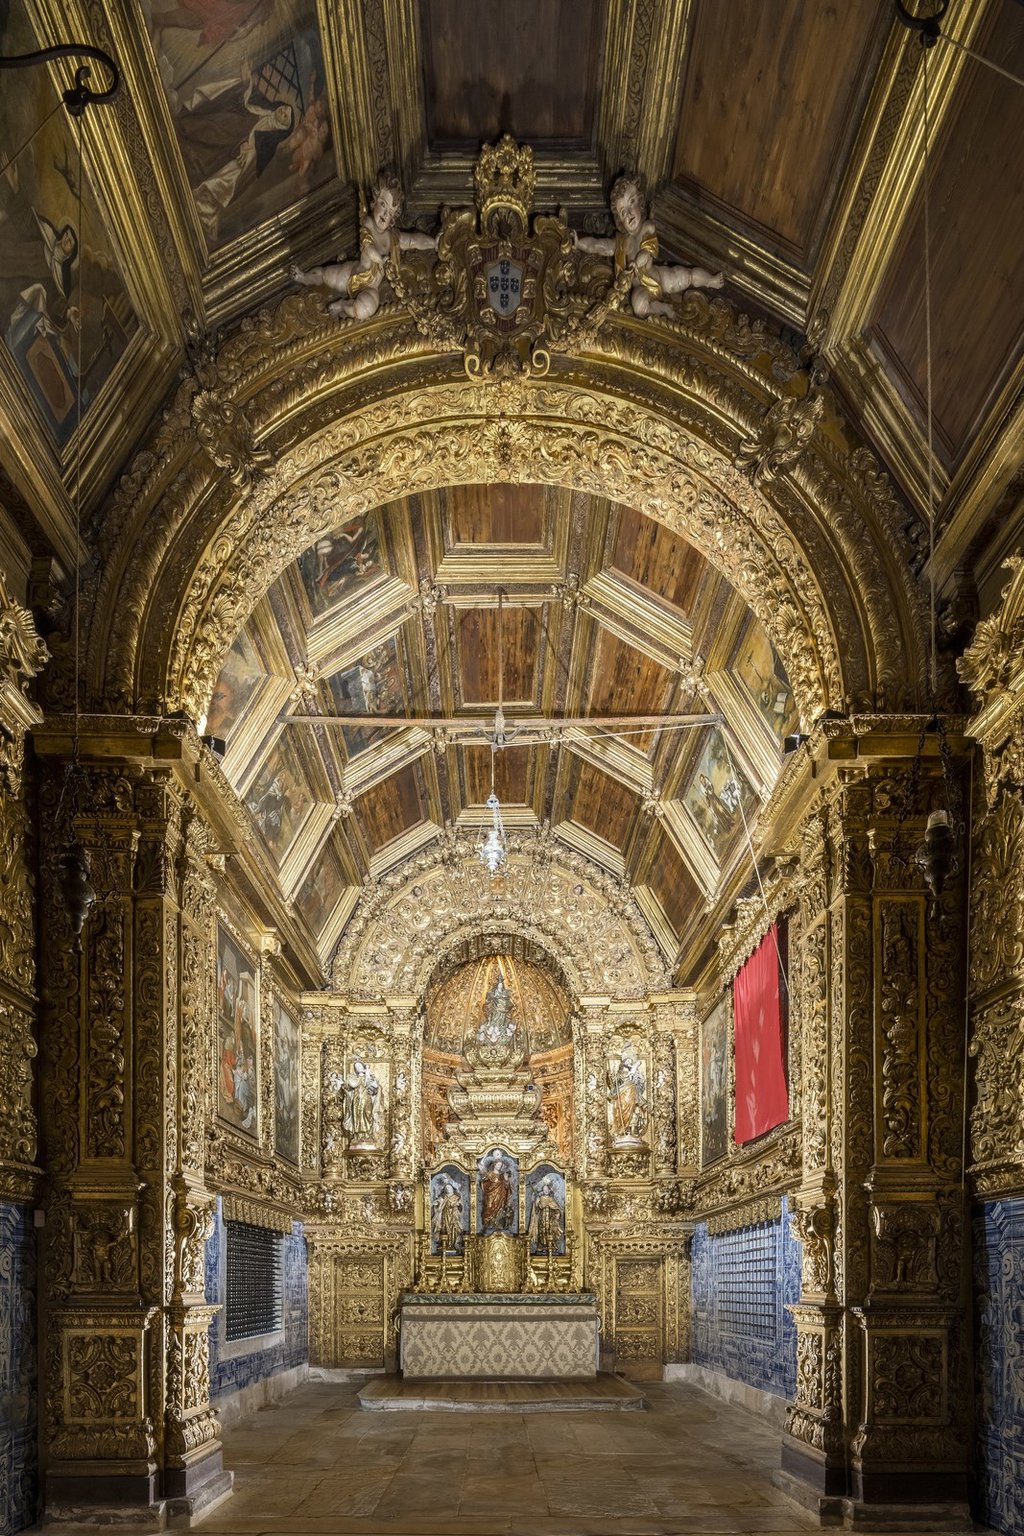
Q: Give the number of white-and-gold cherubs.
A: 2